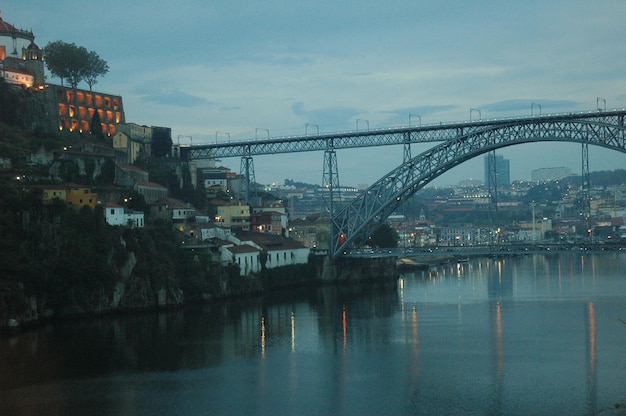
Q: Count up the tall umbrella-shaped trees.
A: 3